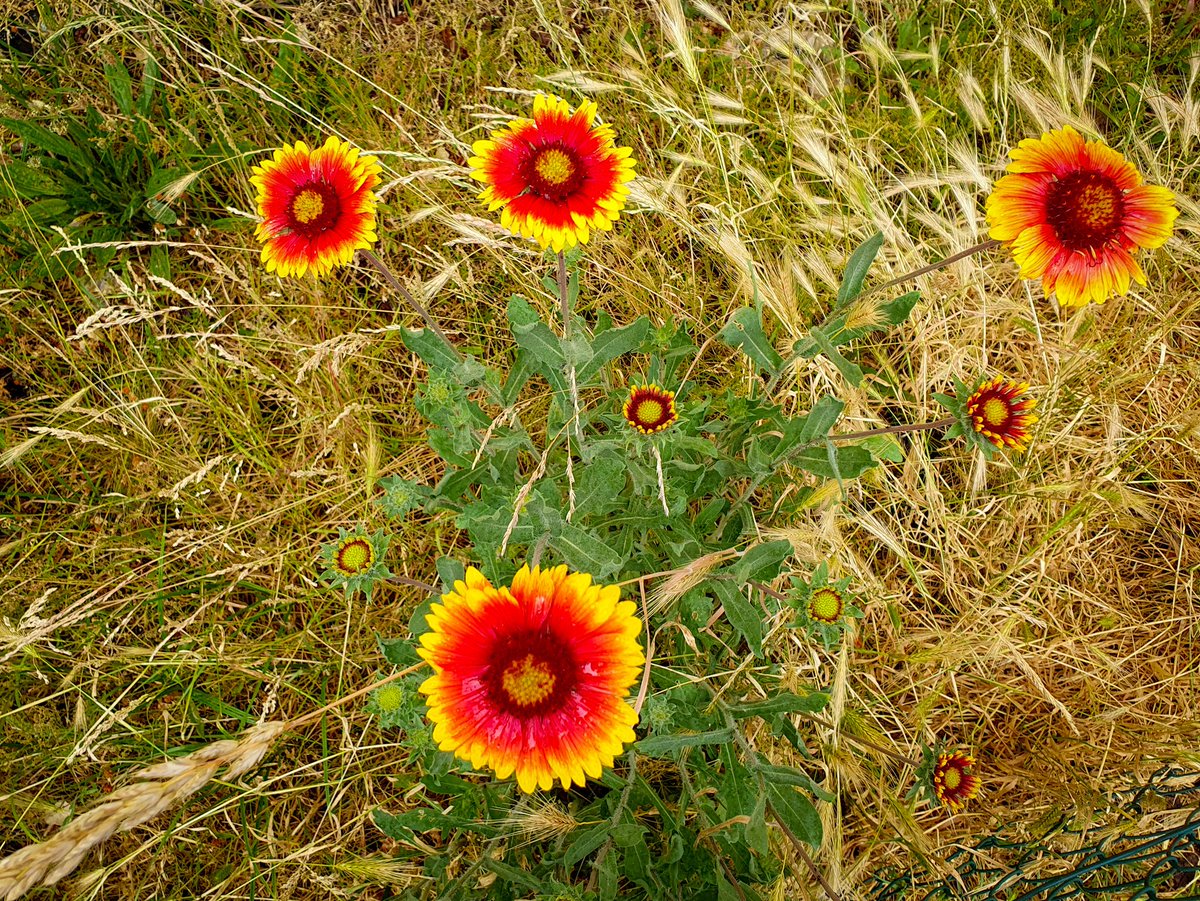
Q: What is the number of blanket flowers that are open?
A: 4